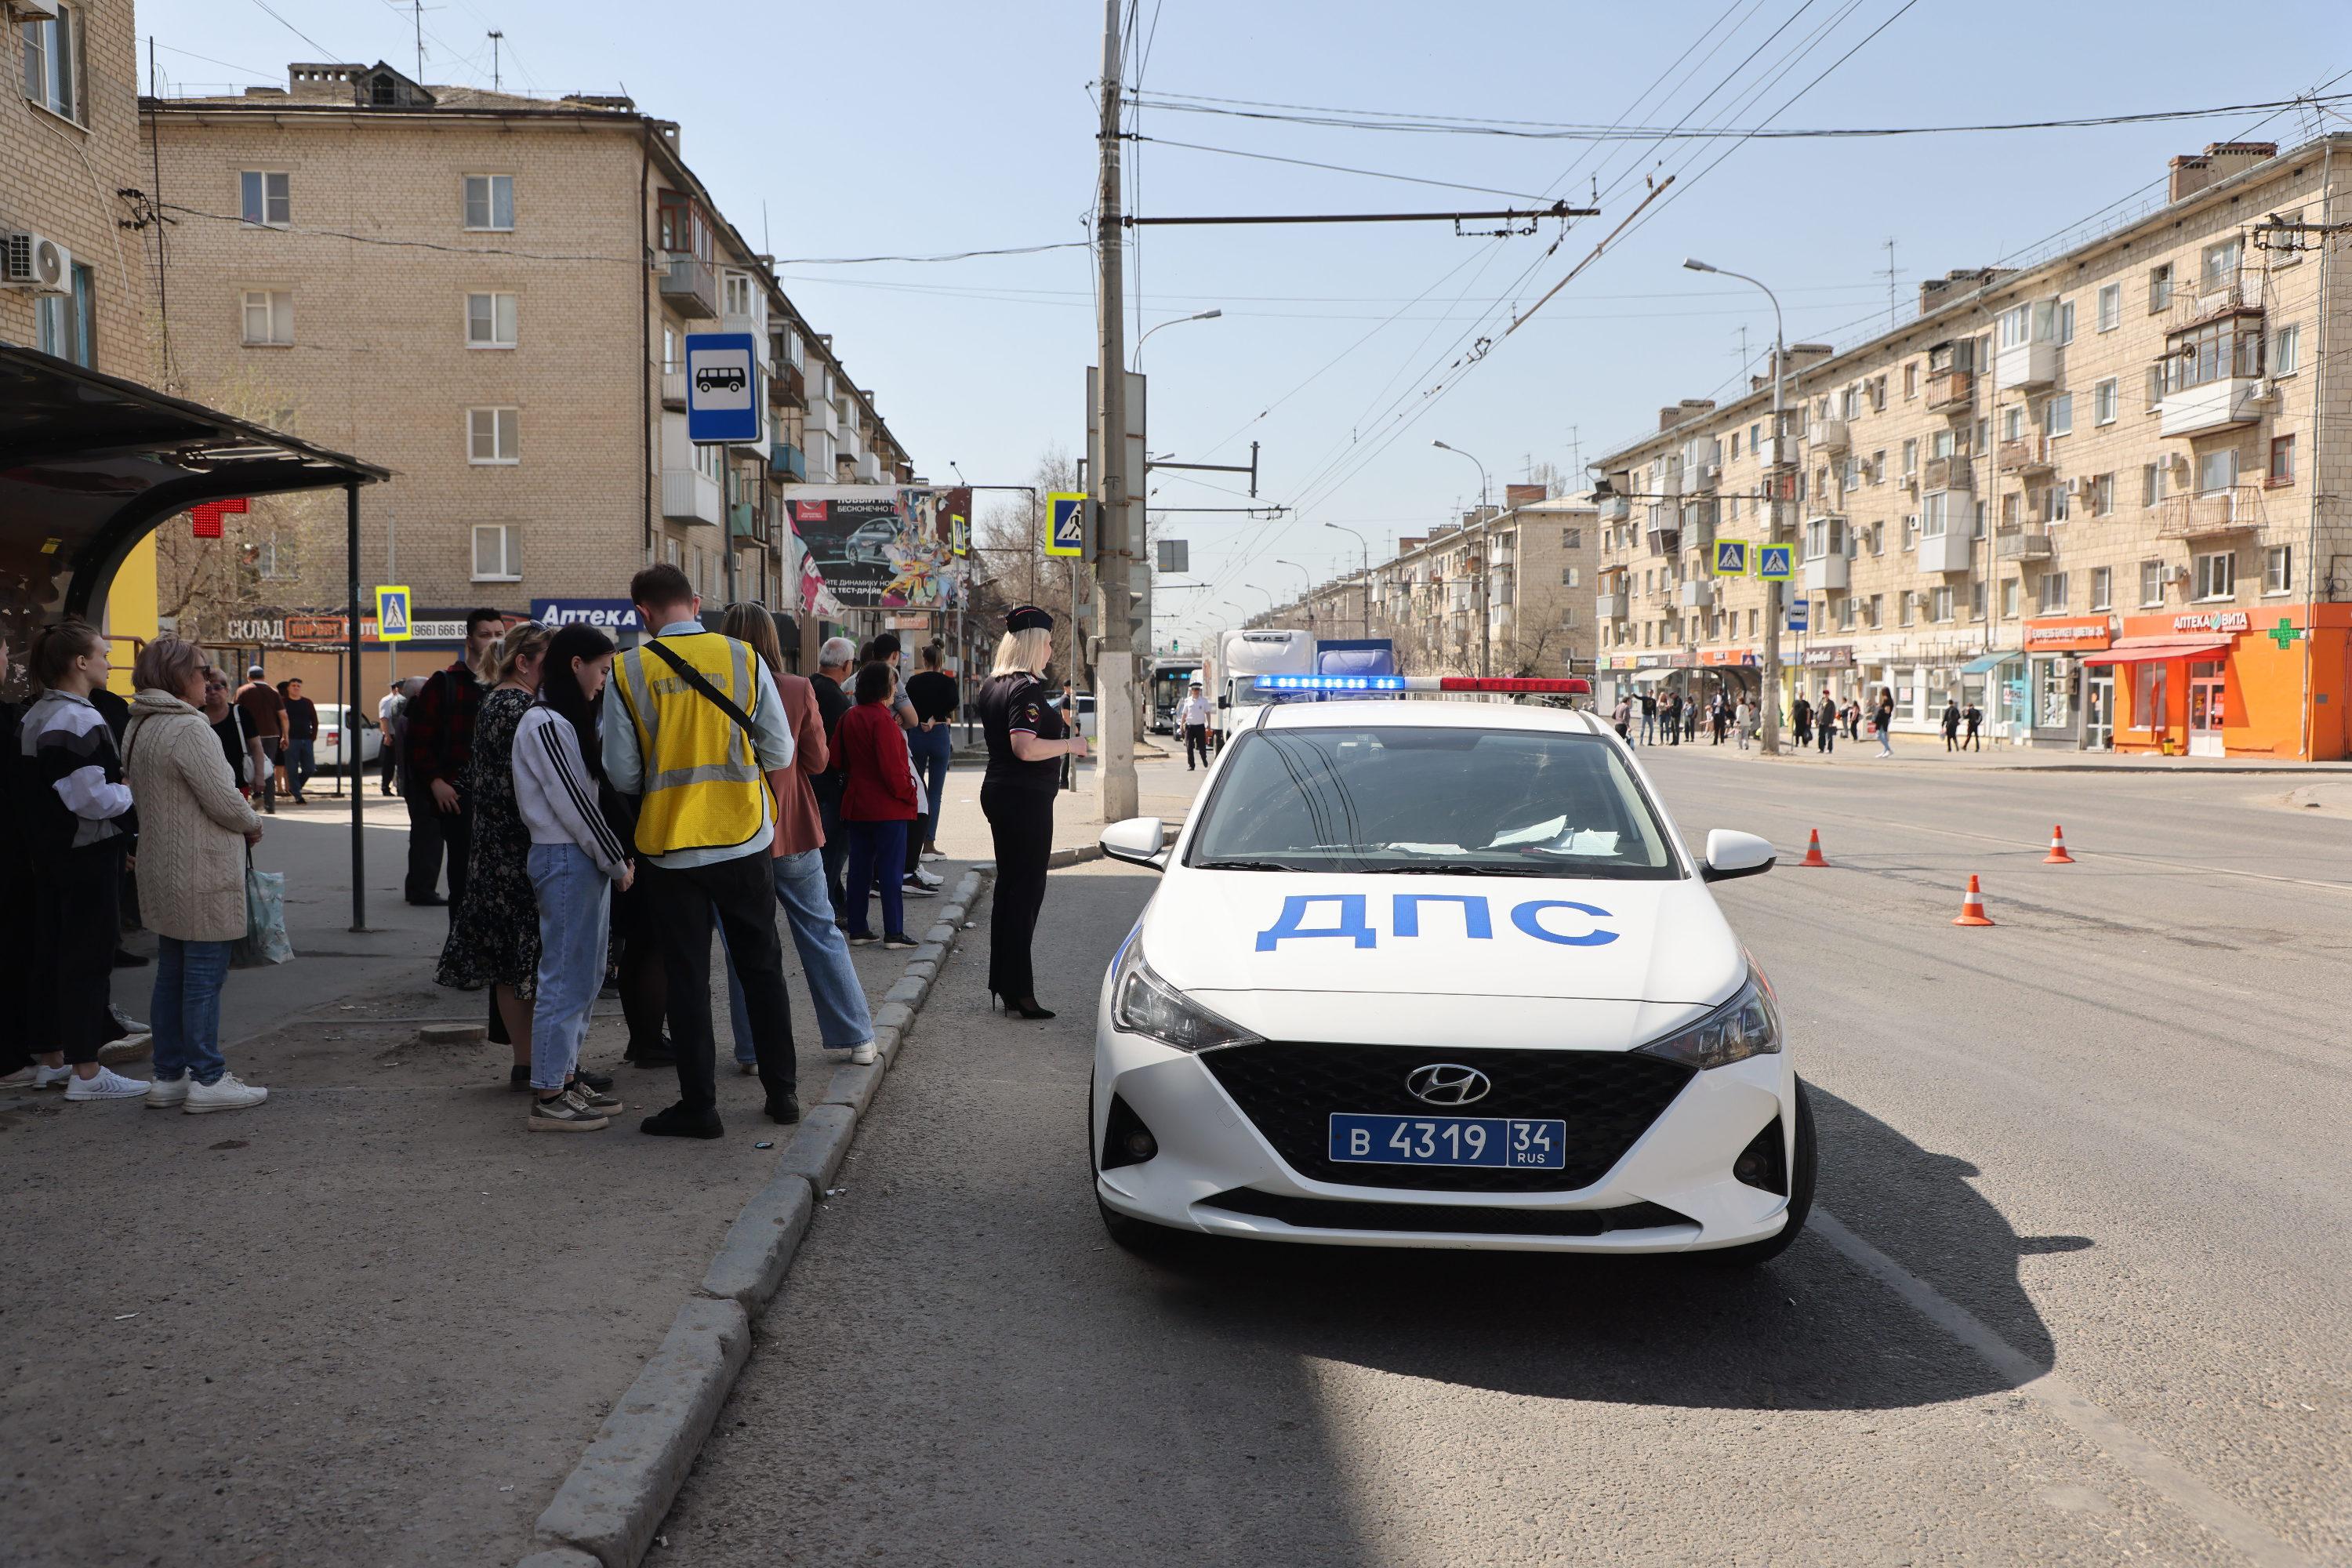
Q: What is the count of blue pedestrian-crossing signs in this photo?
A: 5